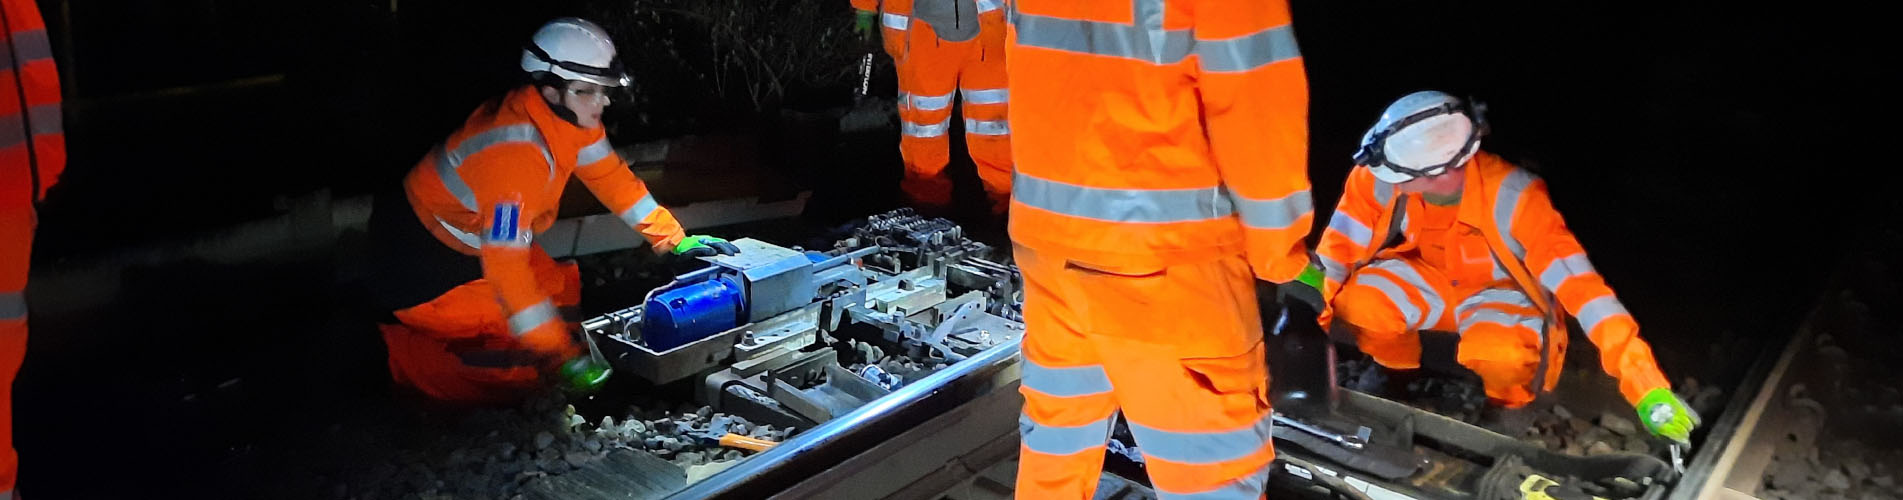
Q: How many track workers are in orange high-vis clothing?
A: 5